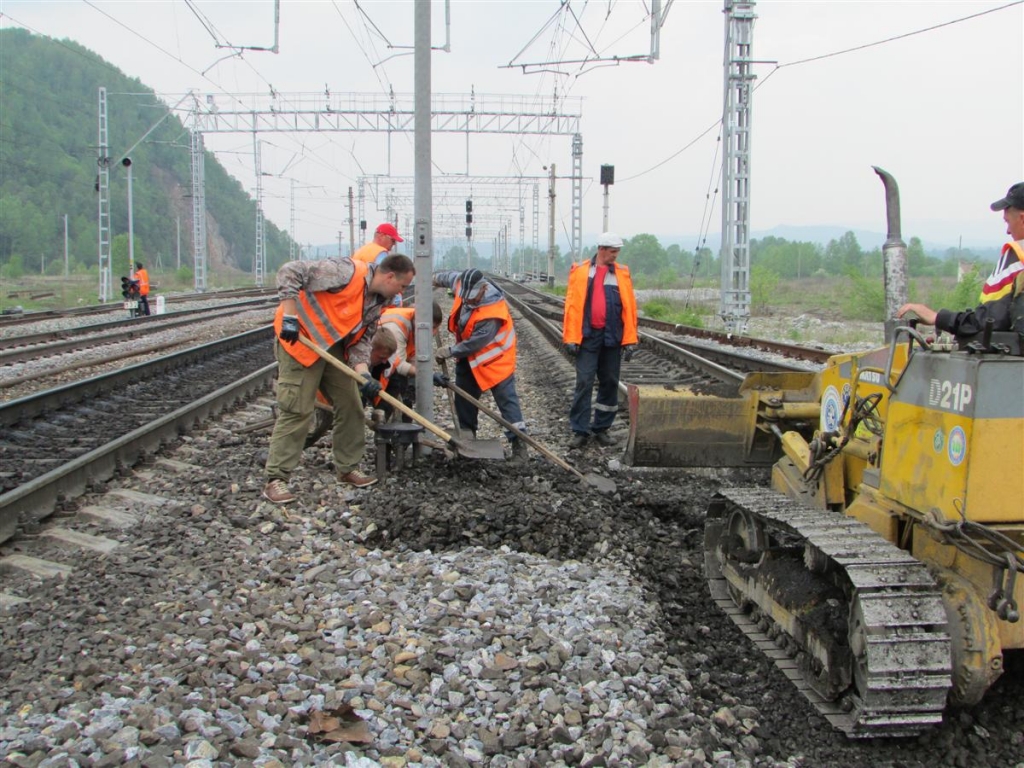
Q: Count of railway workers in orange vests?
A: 7